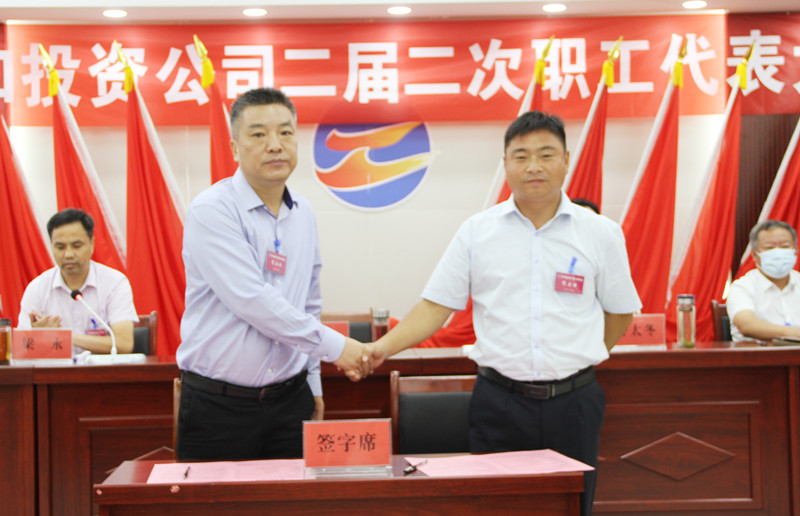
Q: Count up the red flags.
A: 9